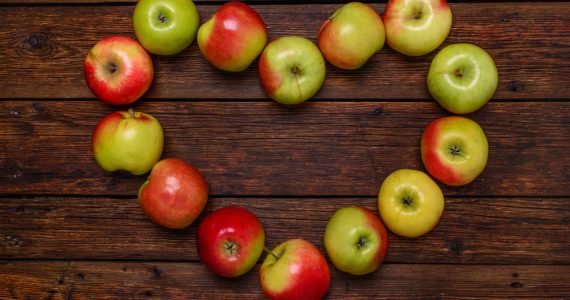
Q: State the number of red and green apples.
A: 14